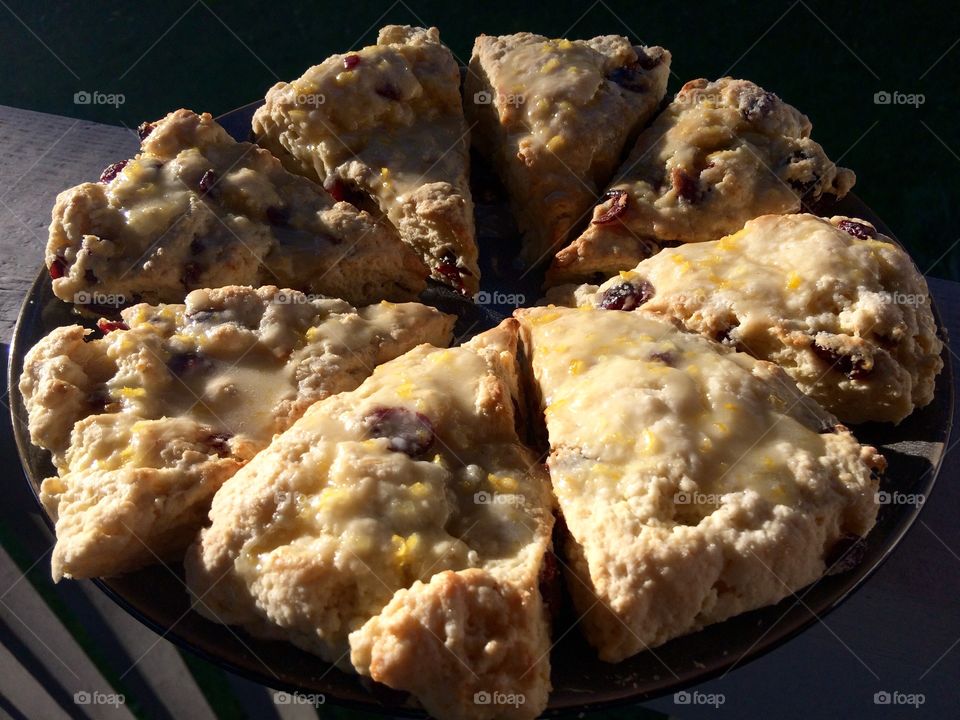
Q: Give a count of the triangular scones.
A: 8